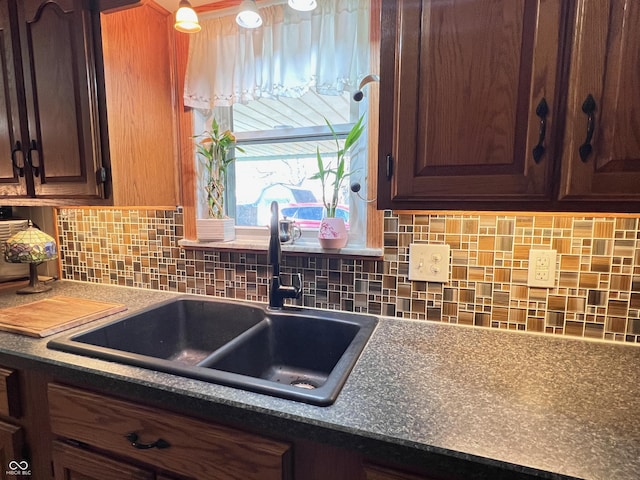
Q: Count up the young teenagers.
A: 0